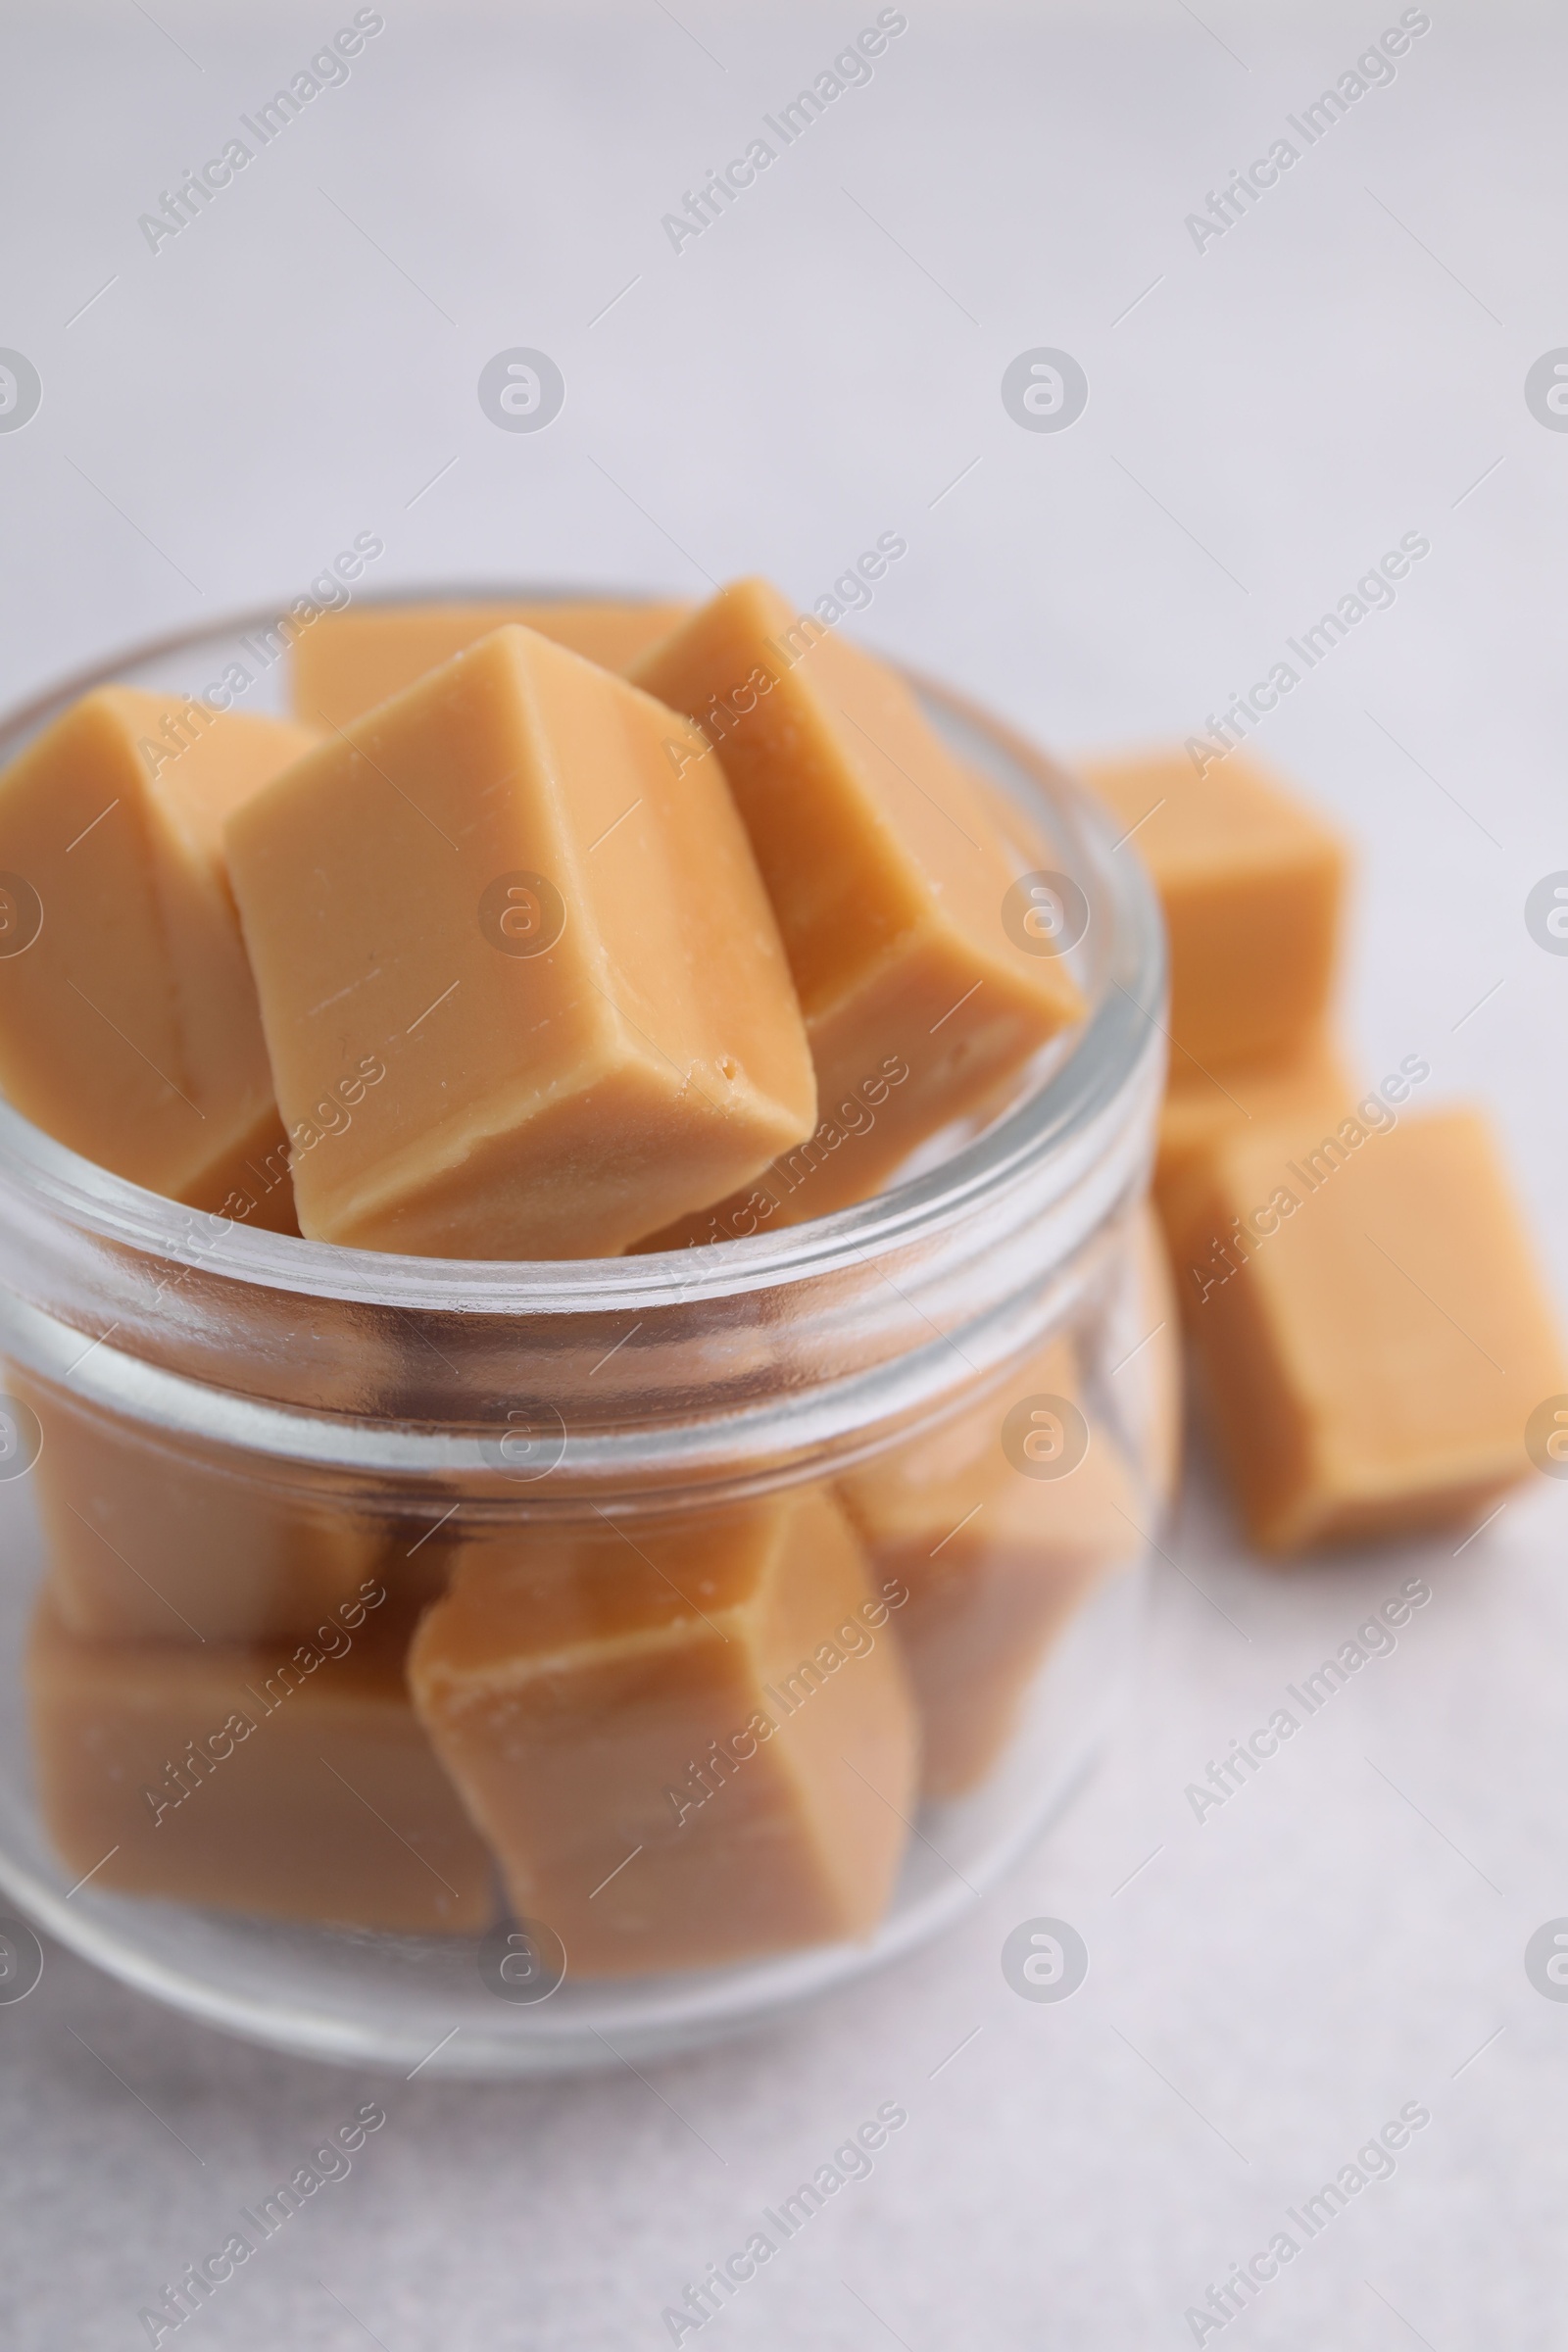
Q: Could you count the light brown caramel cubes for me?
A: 11